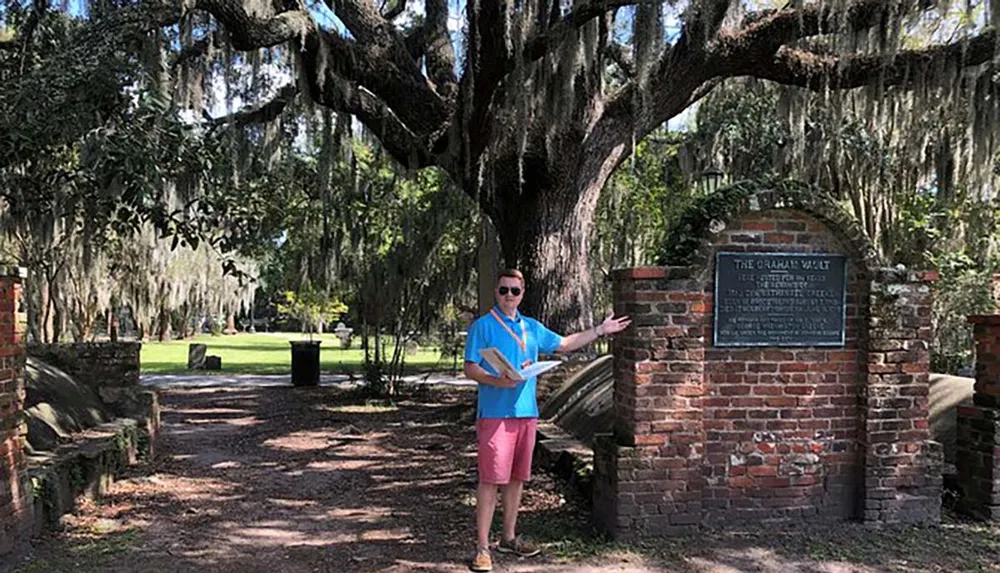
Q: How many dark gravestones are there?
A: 2